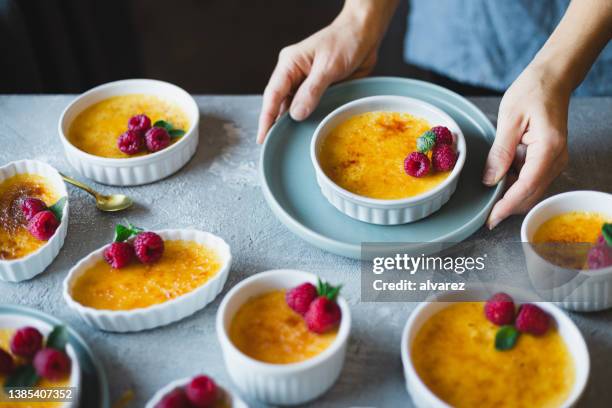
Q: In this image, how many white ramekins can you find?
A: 9